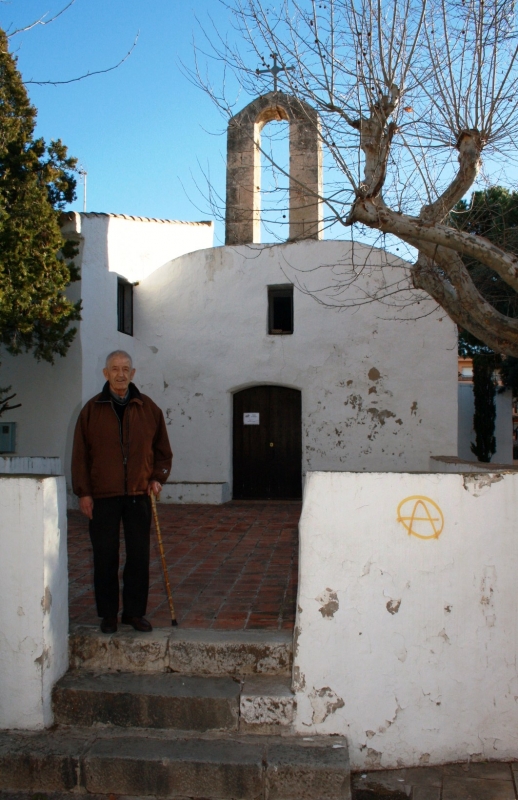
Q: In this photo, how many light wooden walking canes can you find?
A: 1